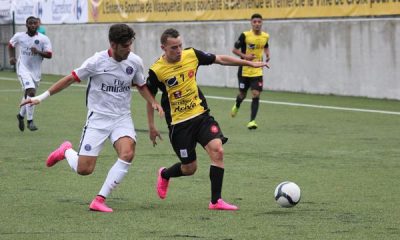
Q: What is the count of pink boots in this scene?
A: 4